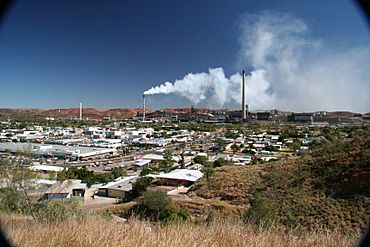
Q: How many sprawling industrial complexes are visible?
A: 1